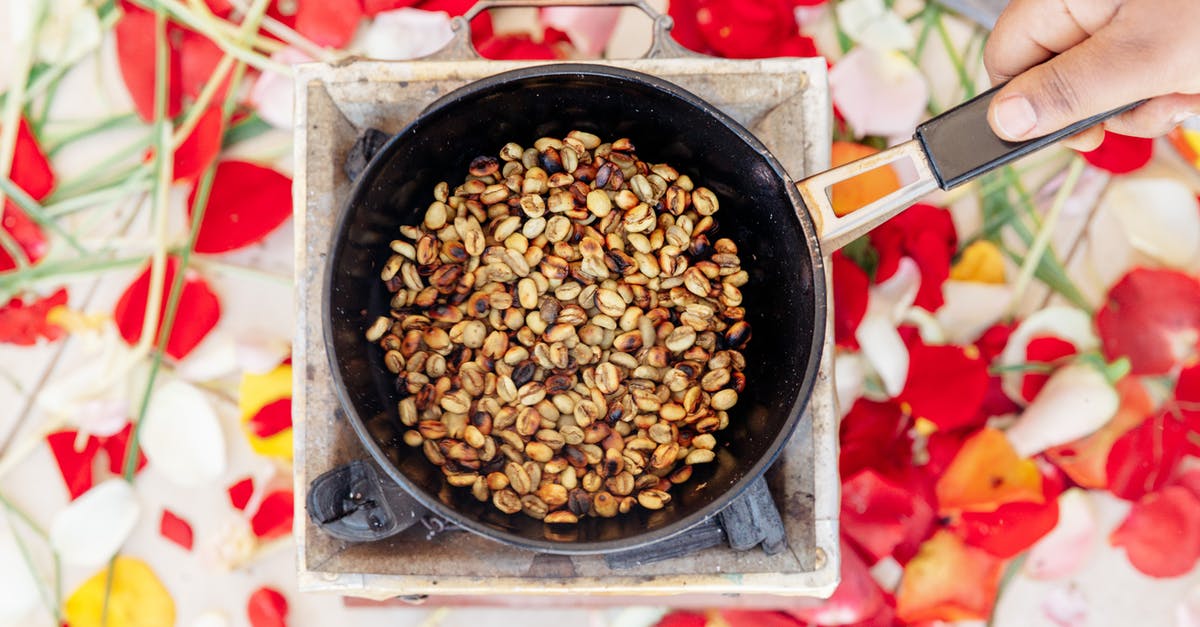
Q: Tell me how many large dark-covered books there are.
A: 0